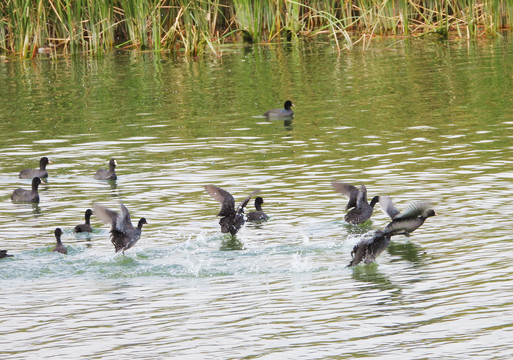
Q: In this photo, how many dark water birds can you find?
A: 13